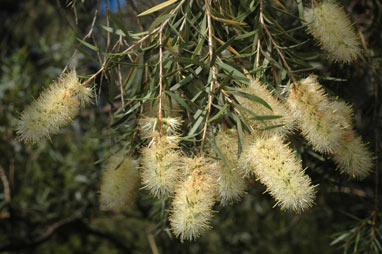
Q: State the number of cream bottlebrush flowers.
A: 10